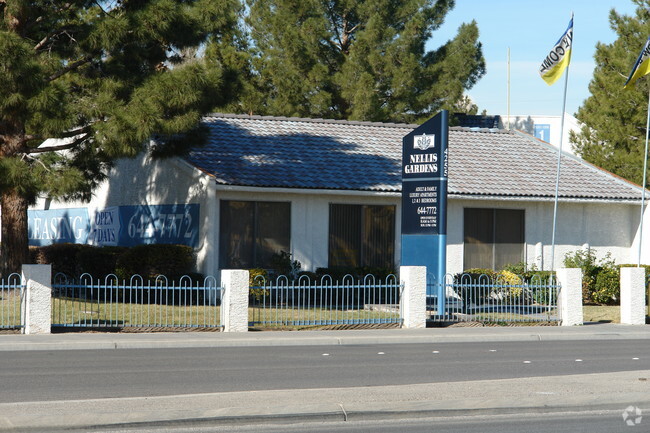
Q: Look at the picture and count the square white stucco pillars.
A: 5